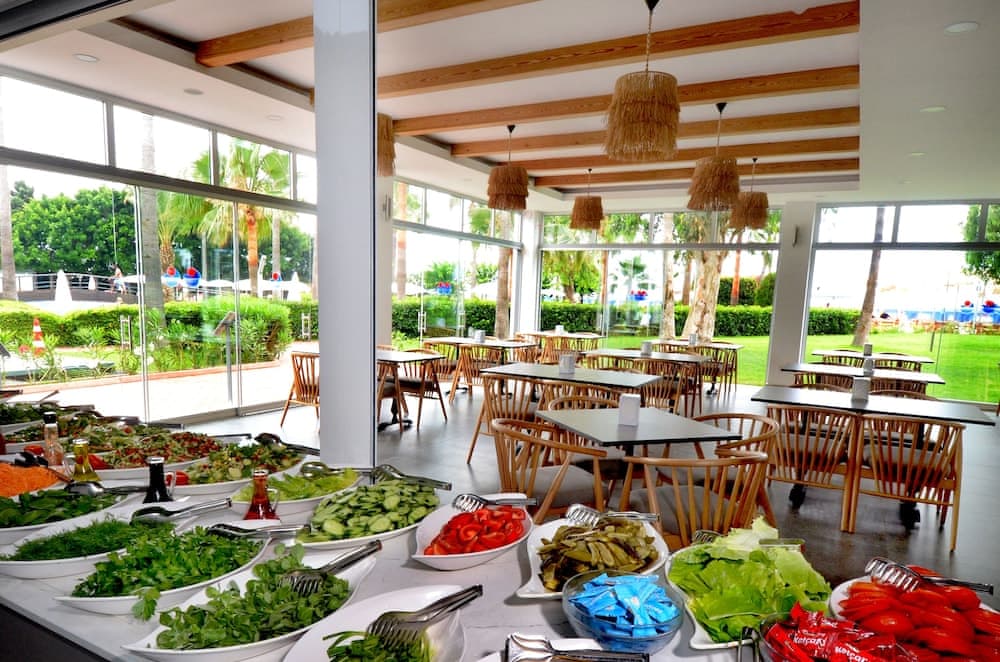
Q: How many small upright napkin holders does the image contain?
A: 9